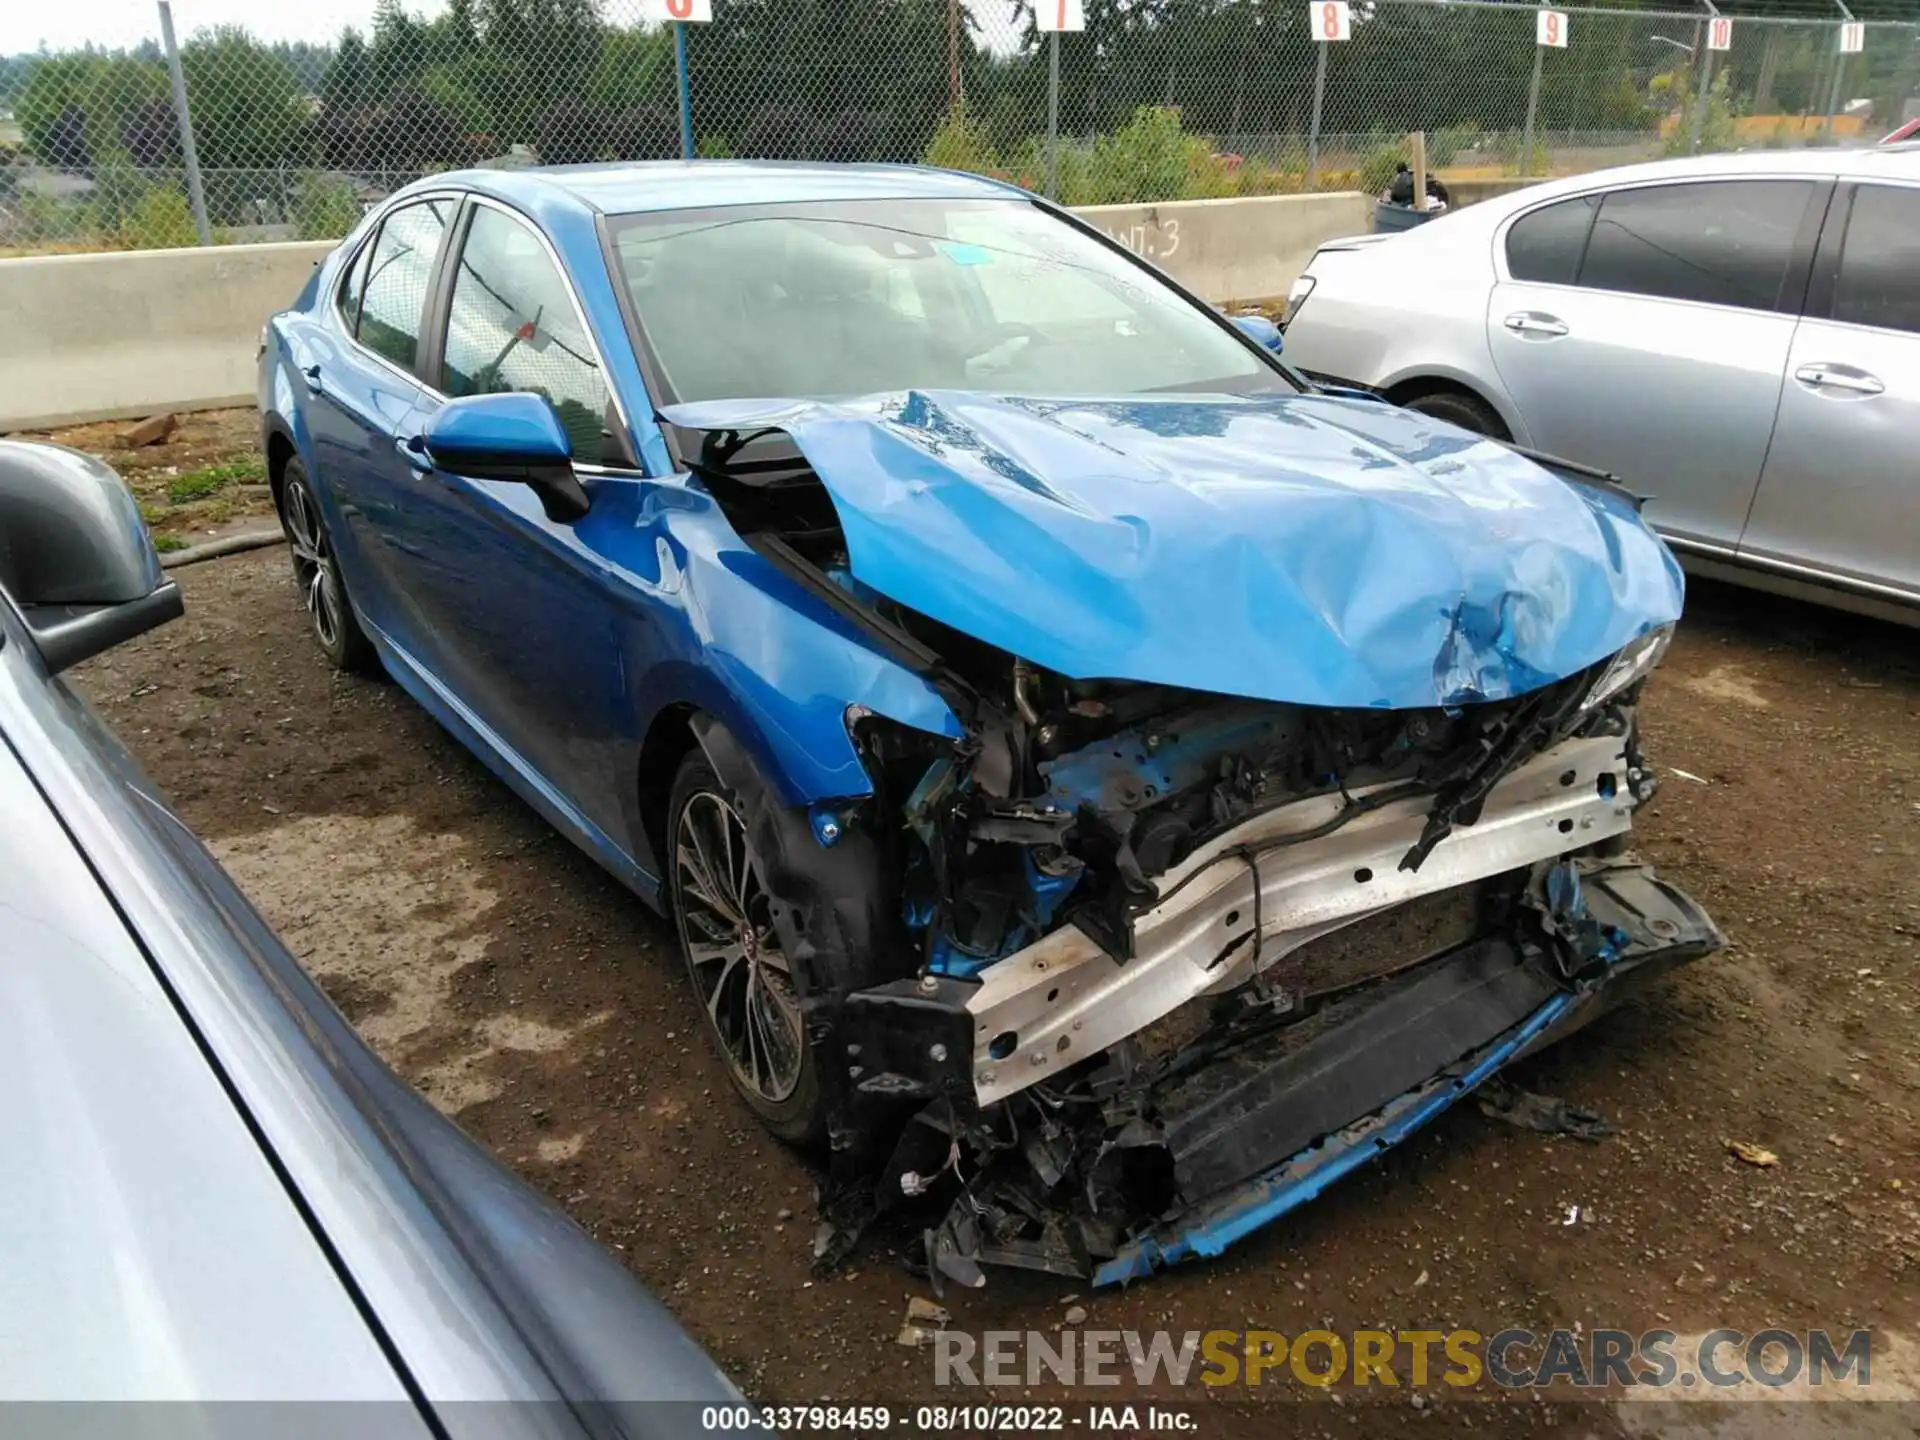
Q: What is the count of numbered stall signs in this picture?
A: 6